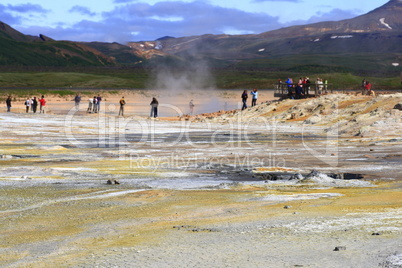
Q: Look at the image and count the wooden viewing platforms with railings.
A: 1